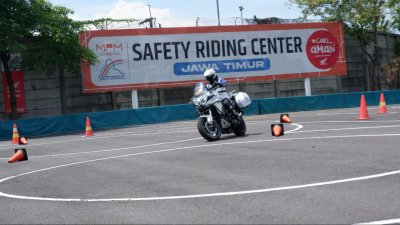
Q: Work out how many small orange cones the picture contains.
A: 4